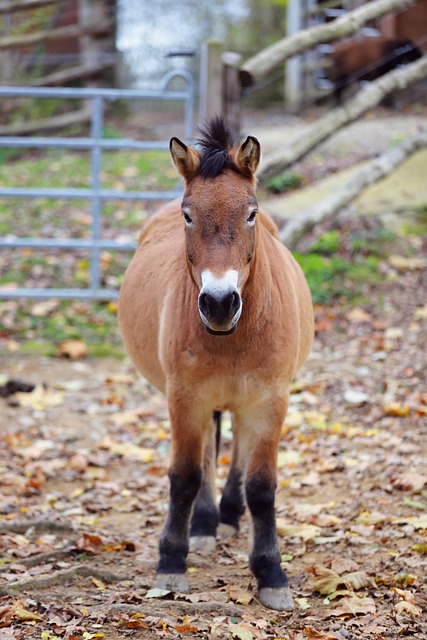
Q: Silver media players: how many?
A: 0